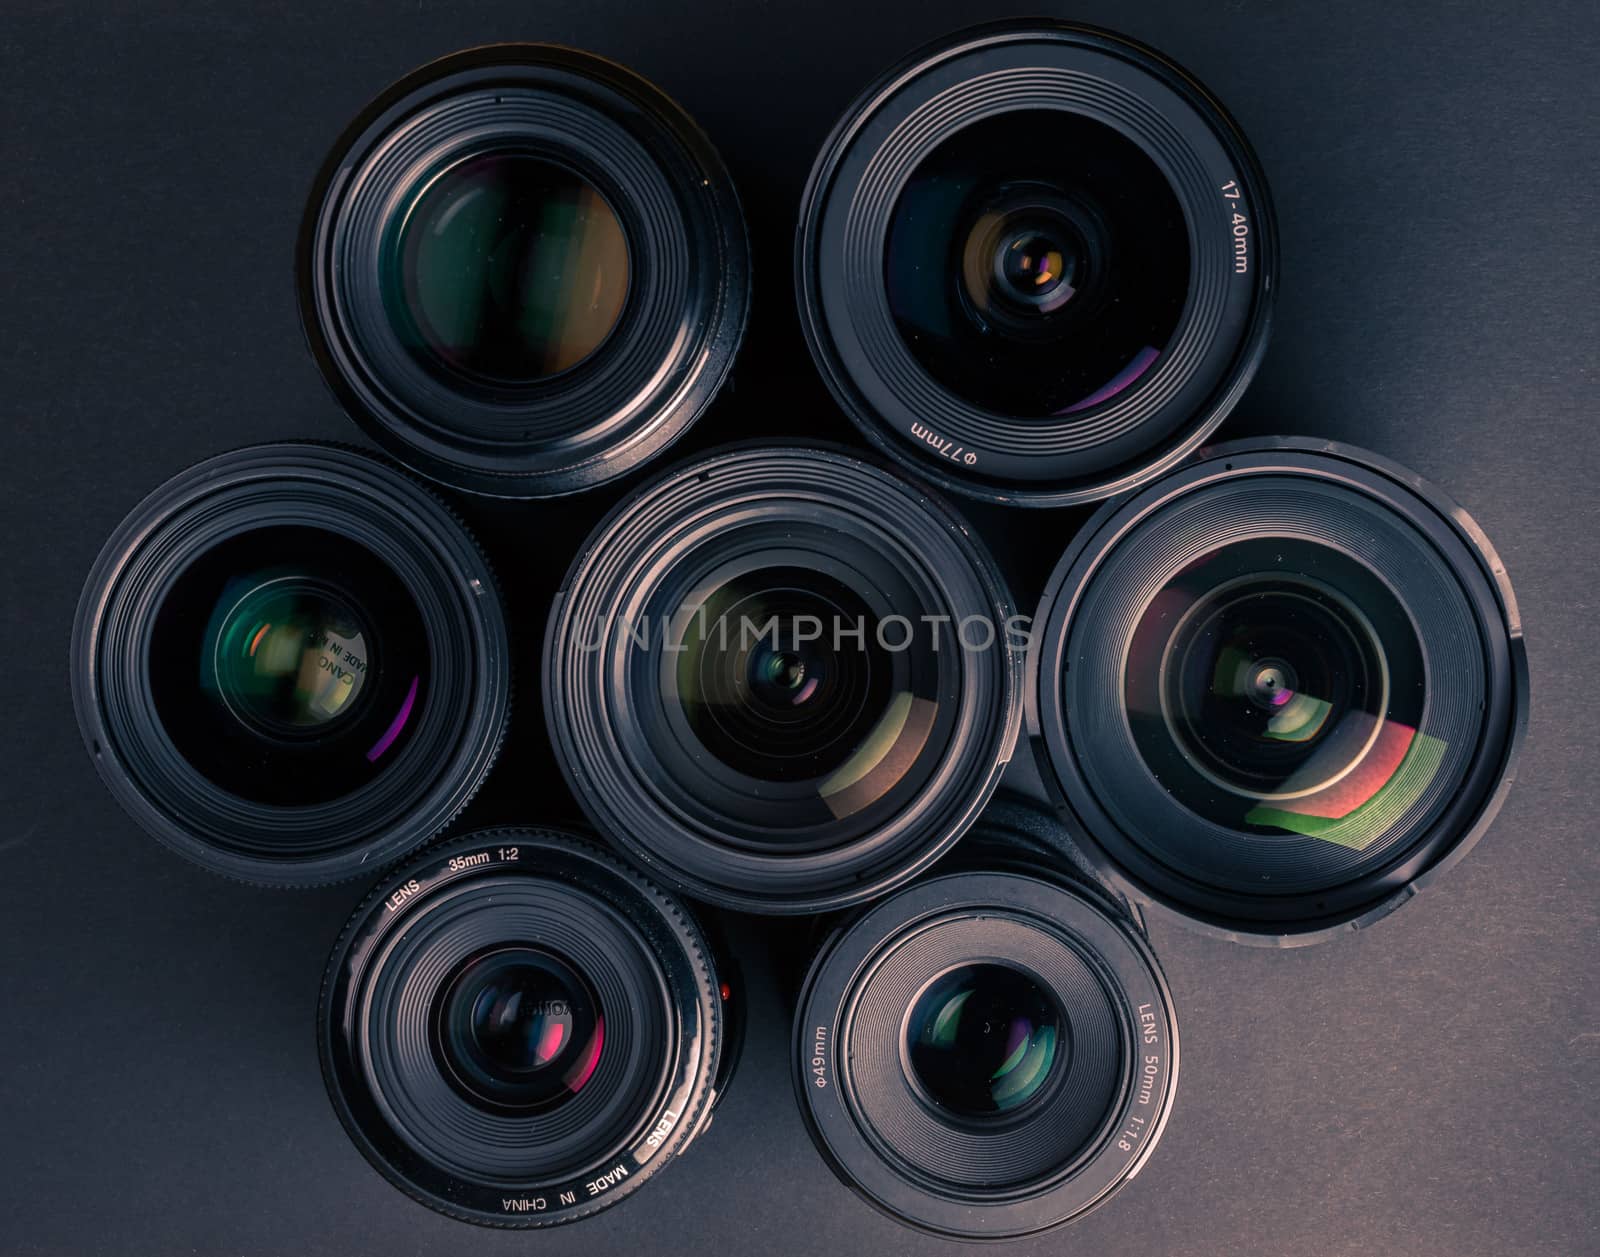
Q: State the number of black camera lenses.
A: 7